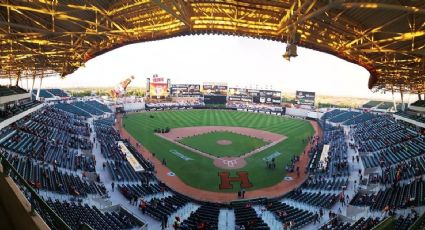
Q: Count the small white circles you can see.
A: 2